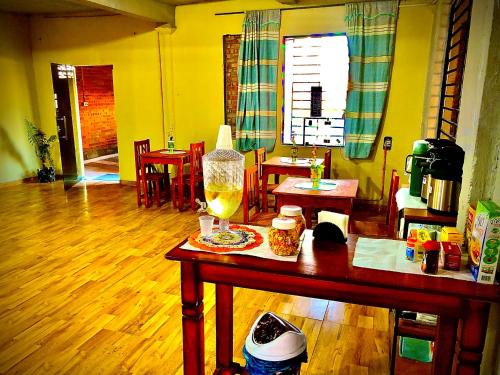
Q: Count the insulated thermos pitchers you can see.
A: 3